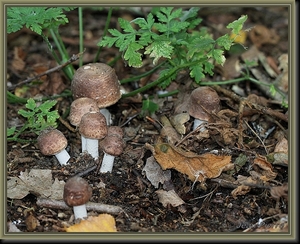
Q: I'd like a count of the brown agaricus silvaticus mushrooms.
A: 8